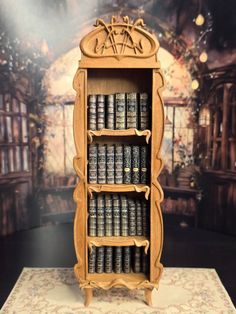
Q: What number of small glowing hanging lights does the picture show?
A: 3